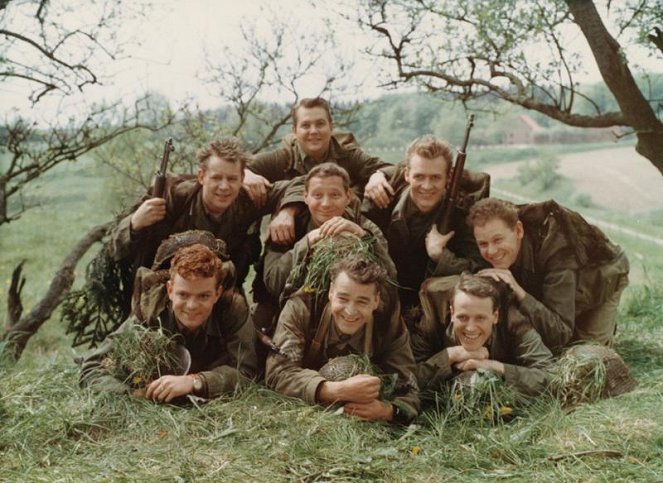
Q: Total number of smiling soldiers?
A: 8